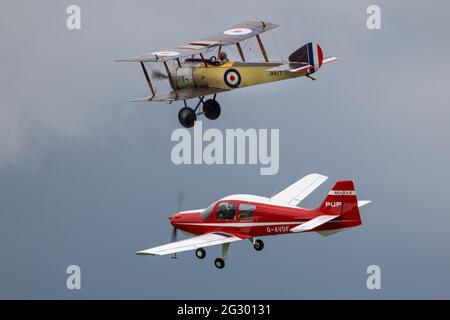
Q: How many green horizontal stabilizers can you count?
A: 0